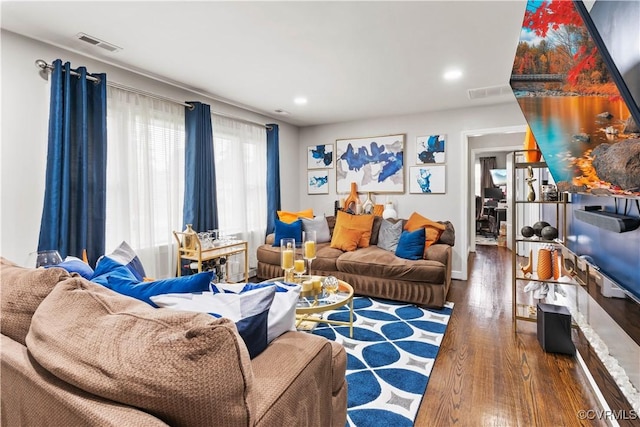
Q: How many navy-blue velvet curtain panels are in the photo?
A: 3